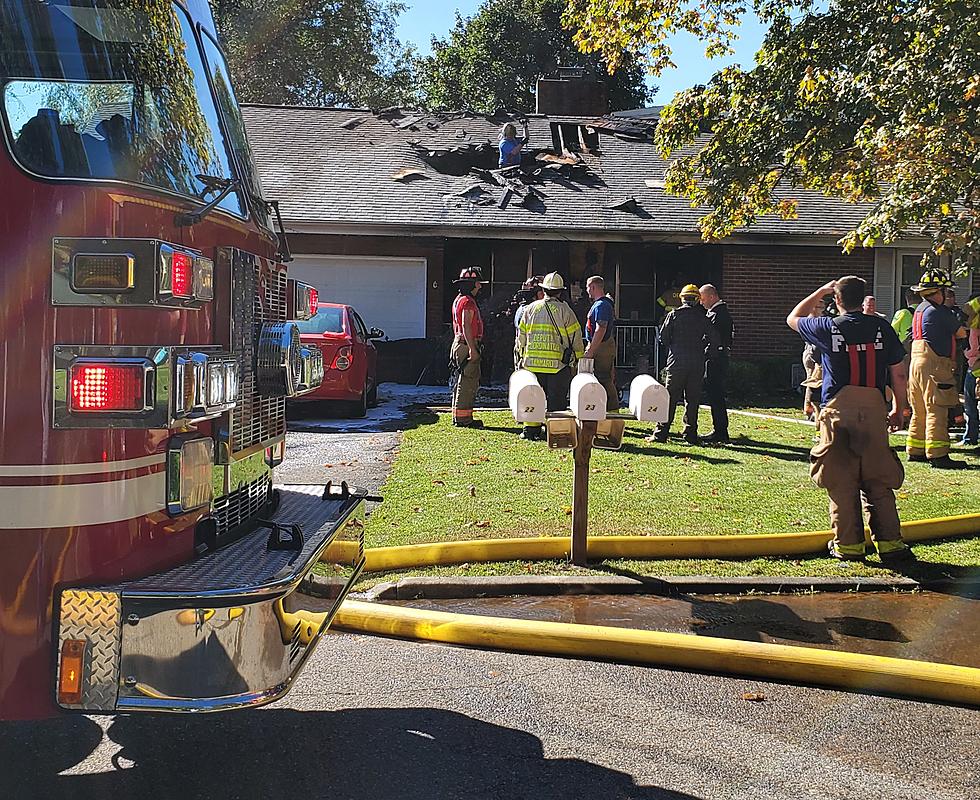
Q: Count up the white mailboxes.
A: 3